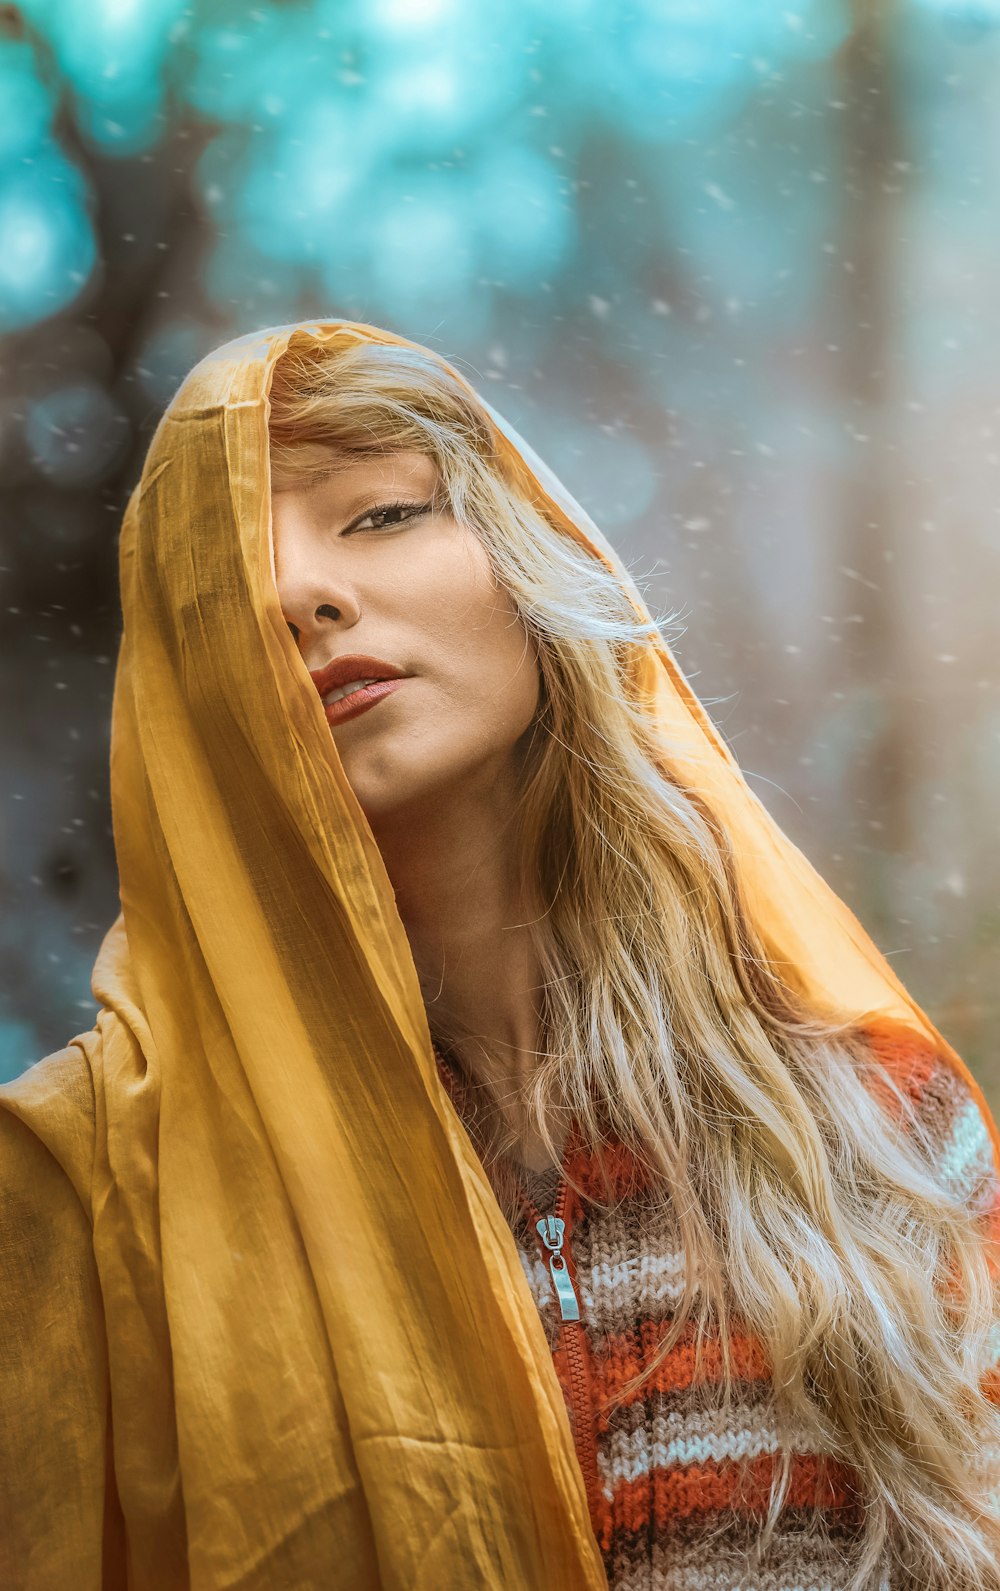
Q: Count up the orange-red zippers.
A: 1